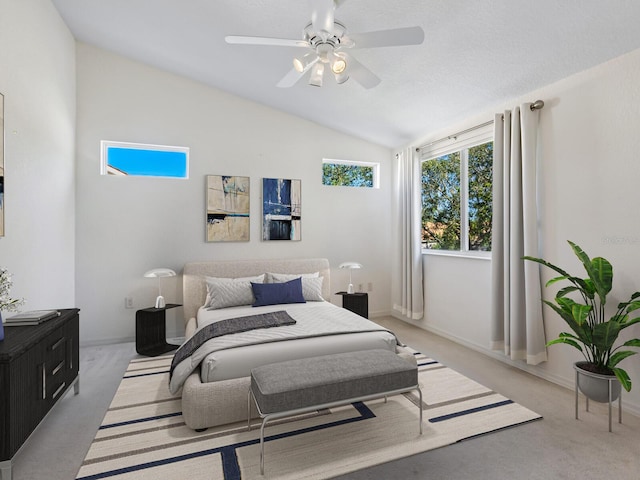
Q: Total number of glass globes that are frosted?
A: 4